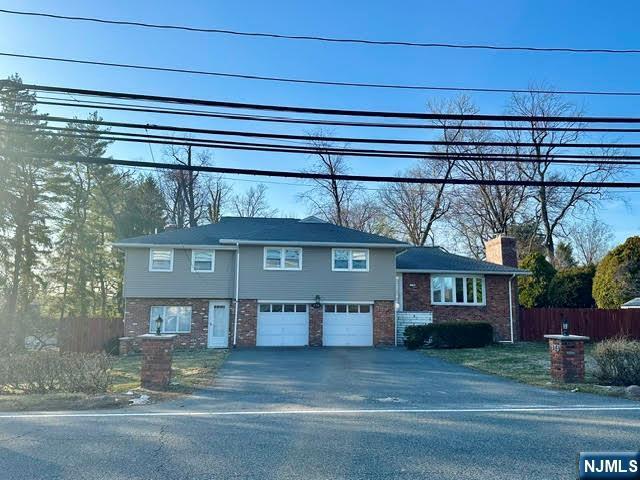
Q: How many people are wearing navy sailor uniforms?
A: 0